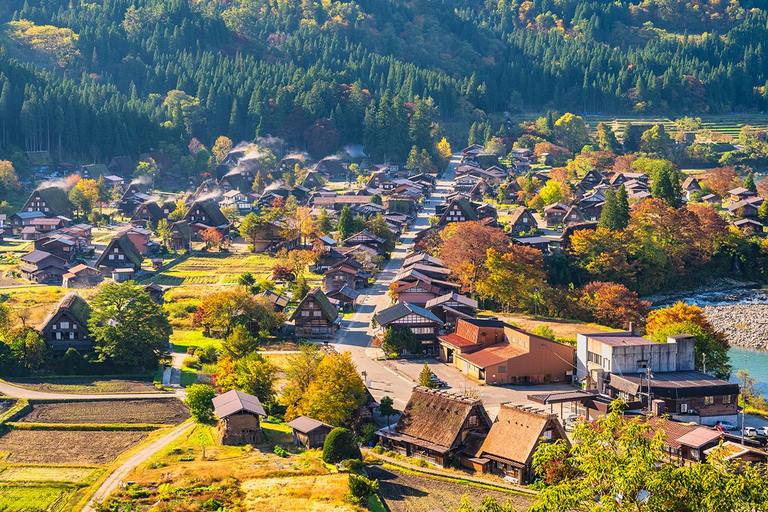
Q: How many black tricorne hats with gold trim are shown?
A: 0